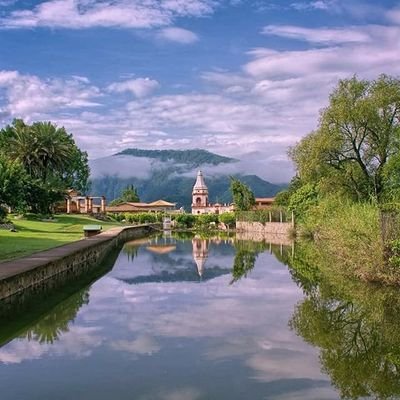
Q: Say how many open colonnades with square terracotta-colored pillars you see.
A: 1